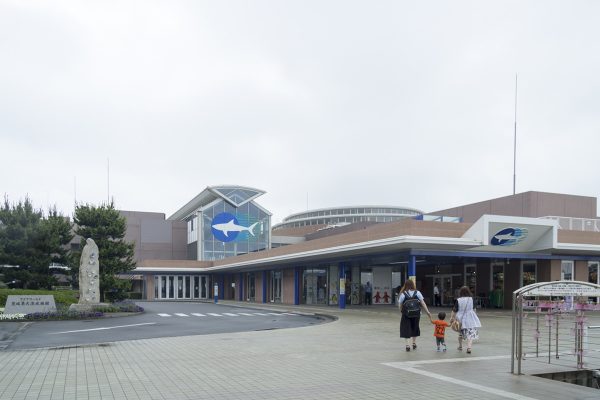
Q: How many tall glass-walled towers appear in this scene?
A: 1